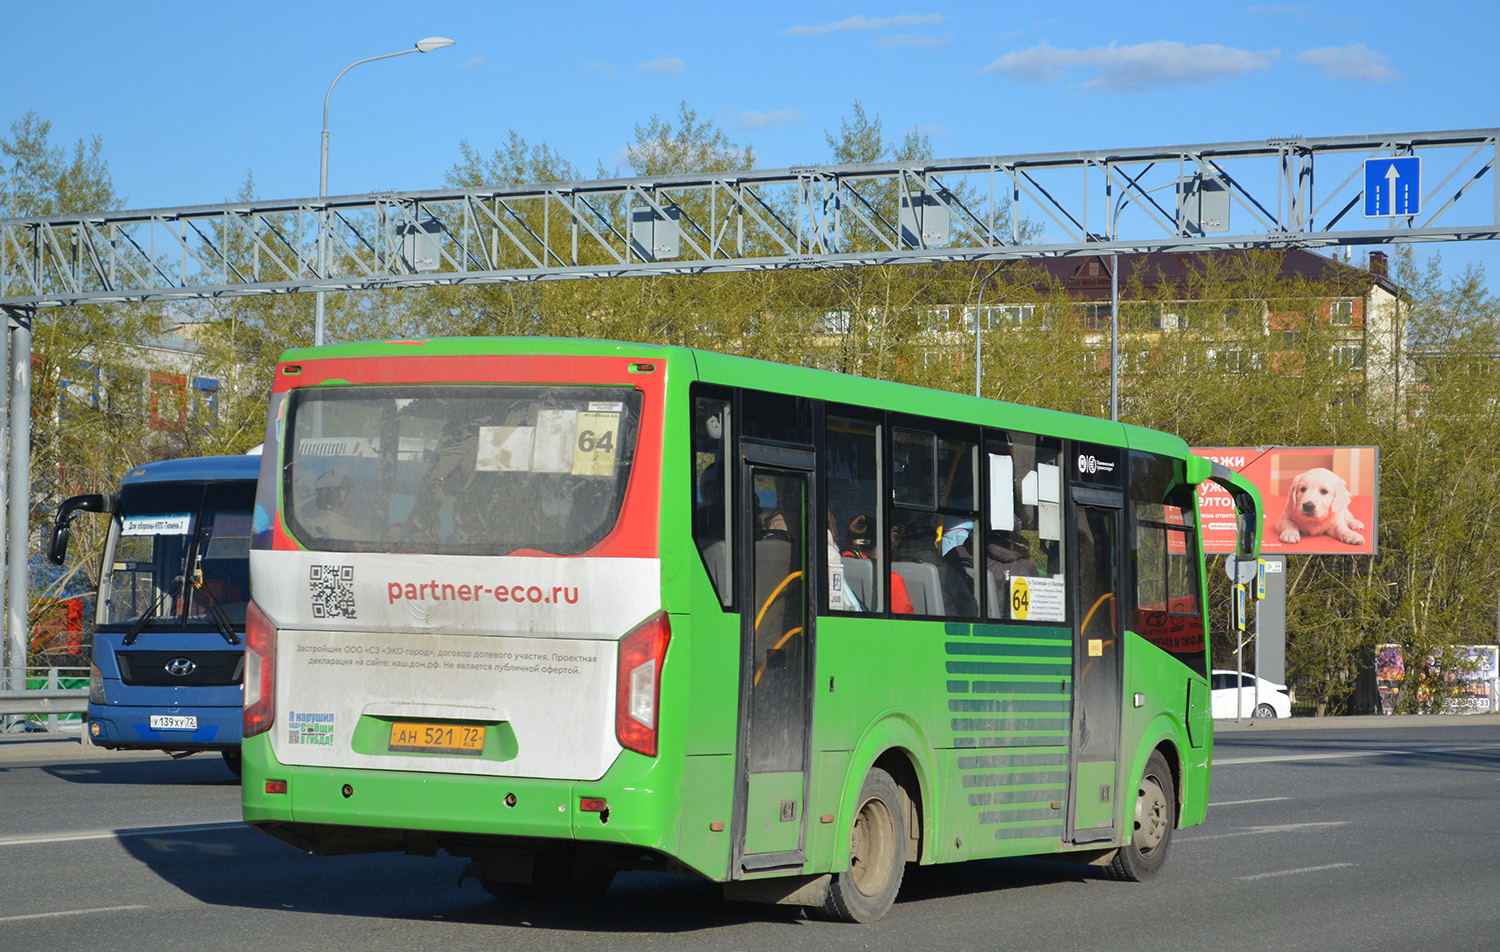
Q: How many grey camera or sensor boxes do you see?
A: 4